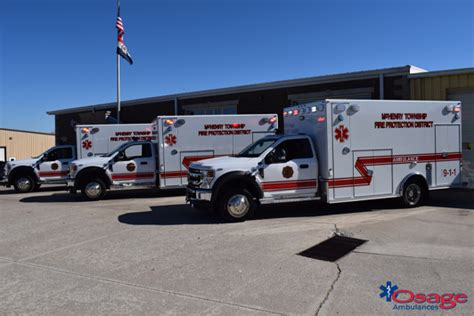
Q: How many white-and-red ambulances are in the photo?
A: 3